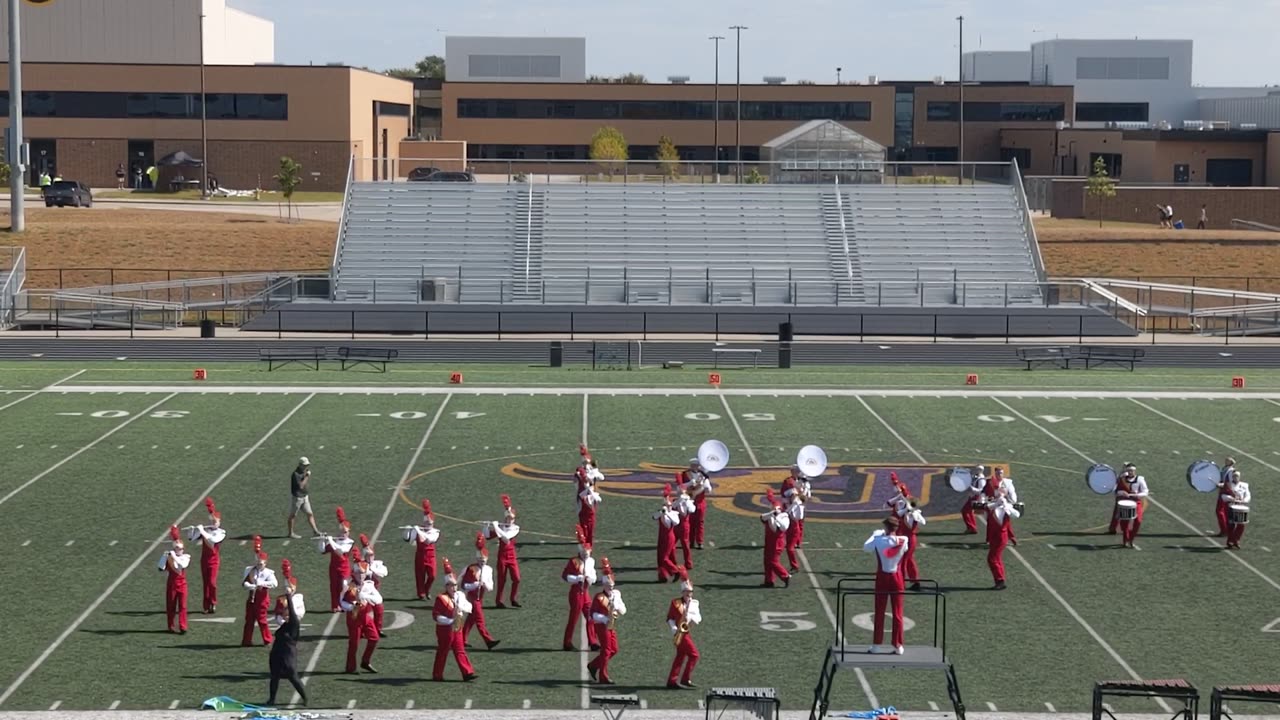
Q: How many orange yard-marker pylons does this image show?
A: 5